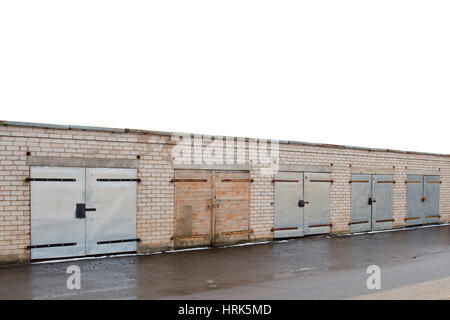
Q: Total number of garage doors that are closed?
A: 5